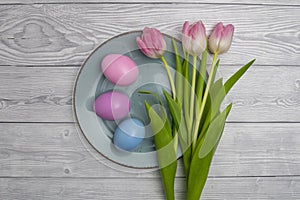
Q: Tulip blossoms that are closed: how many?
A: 3